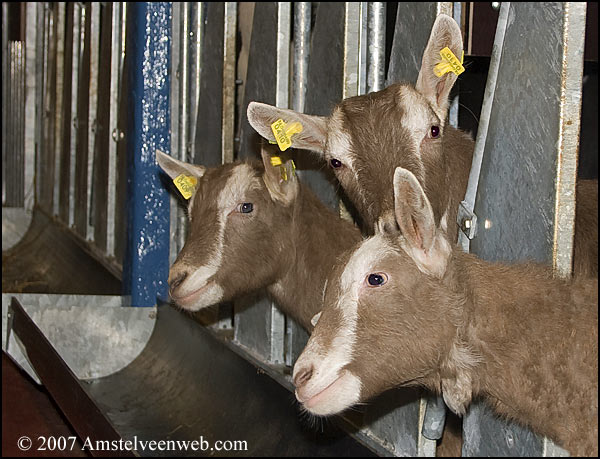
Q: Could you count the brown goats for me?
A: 3